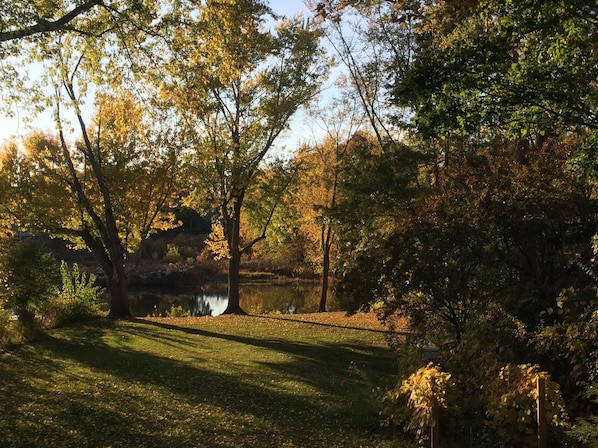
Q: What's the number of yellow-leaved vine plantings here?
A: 2